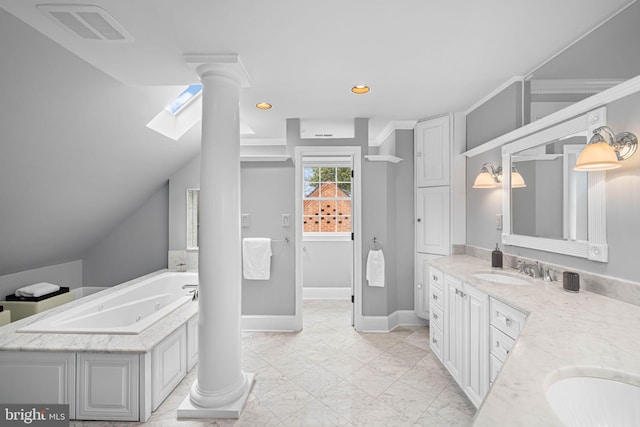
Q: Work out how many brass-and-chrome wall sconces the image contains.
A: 2